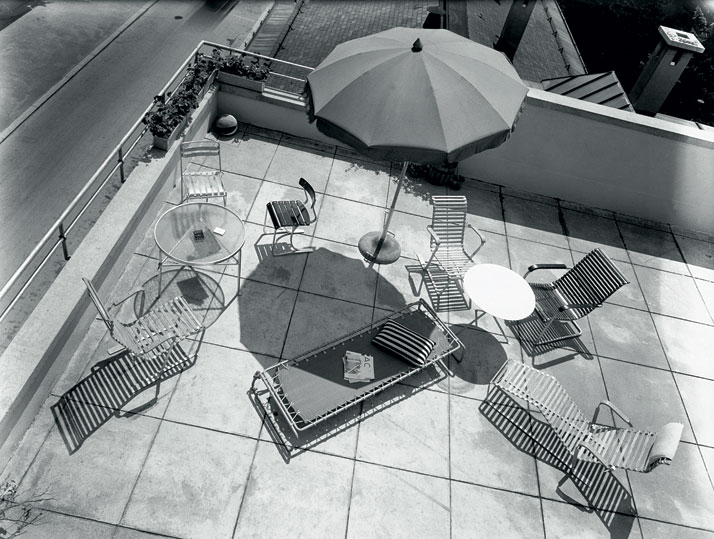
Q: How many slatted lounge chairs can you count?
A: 4